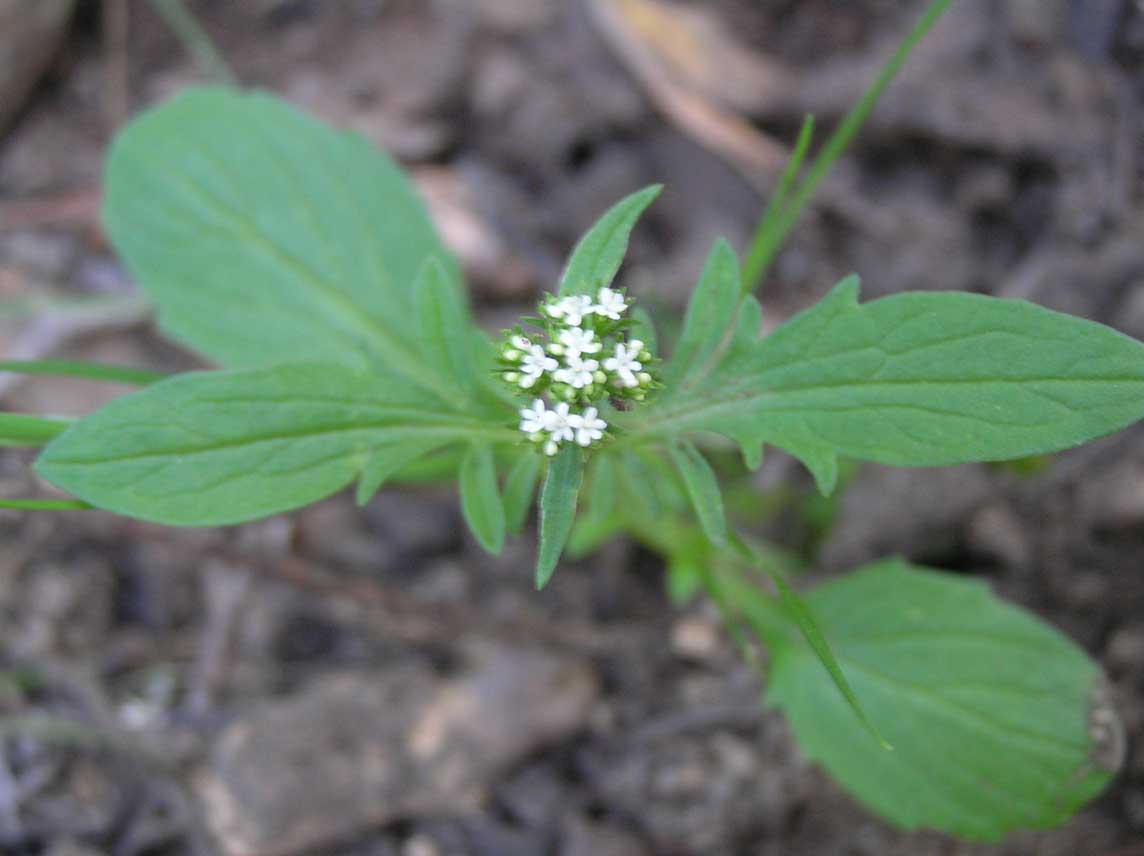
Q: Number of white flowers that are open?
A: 9